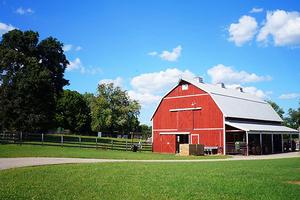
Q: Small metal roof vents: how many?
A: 3